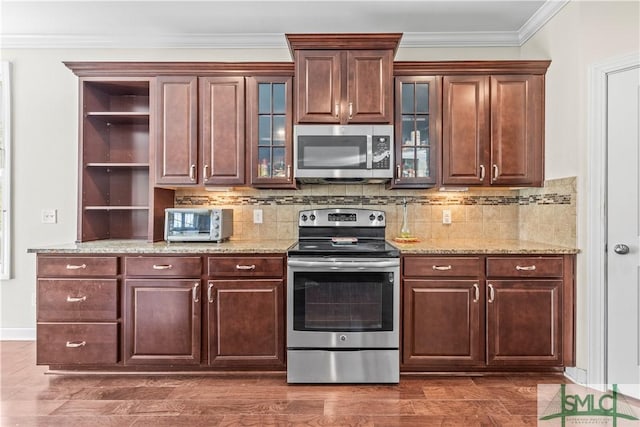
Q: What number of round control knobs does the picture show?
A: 7